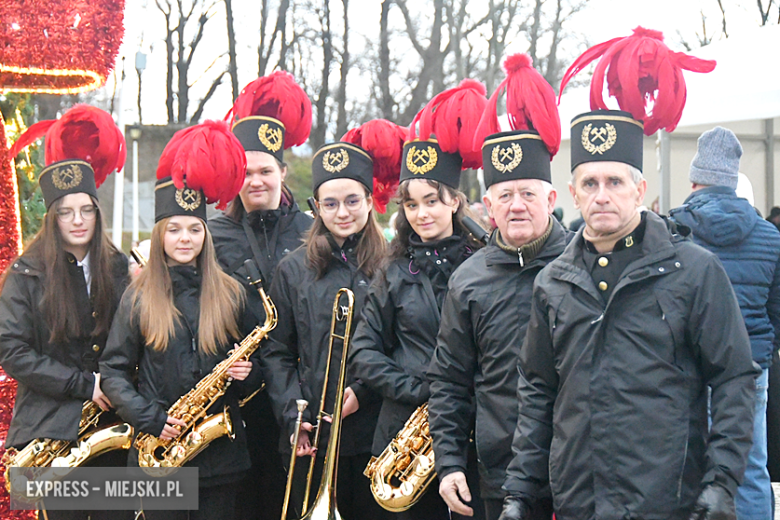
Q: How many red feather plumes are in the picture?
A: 7